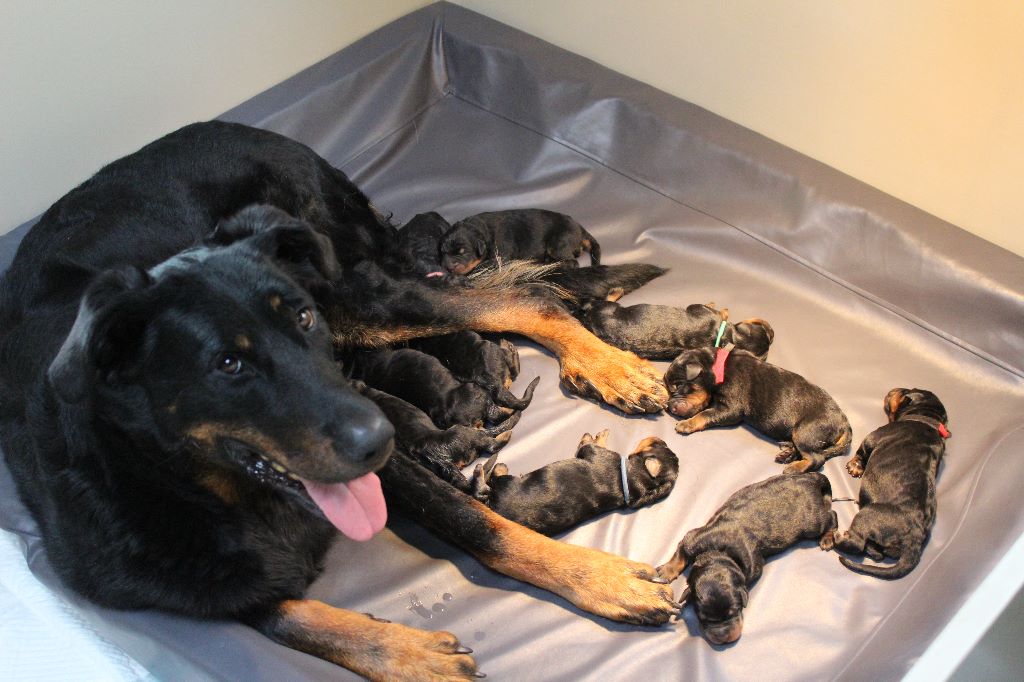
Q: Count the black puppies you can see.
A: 10